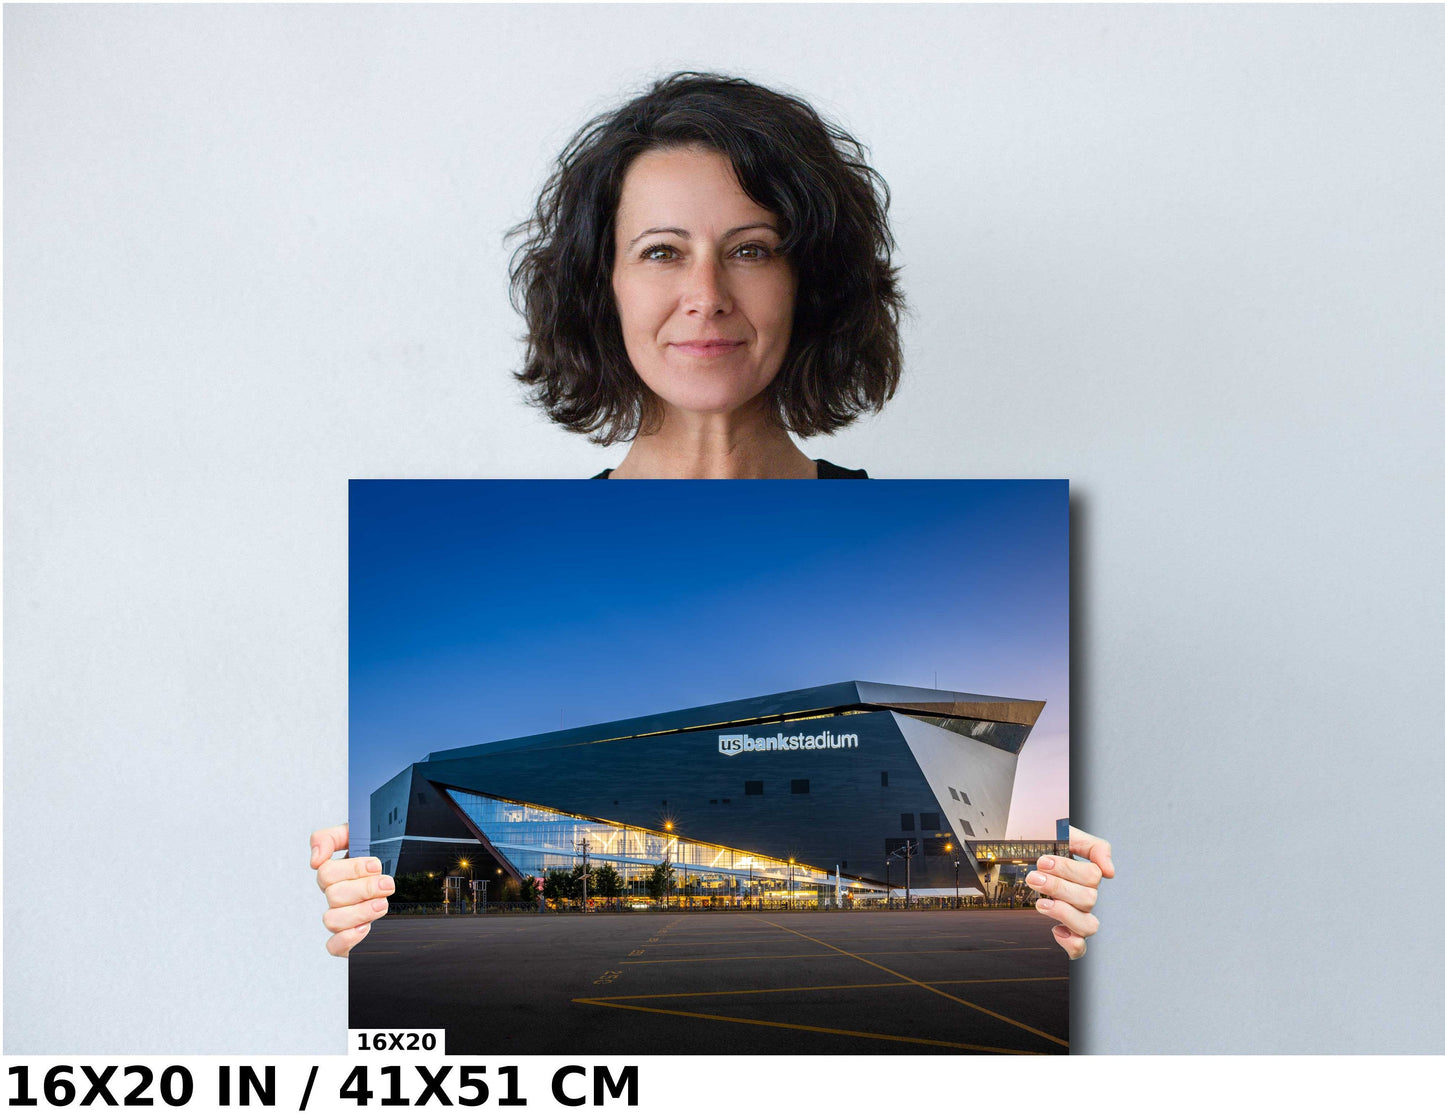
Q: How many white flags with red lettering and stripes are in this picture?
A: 0